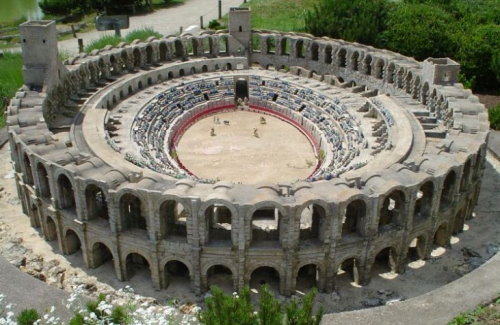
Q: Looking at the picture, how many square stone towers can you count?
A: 3